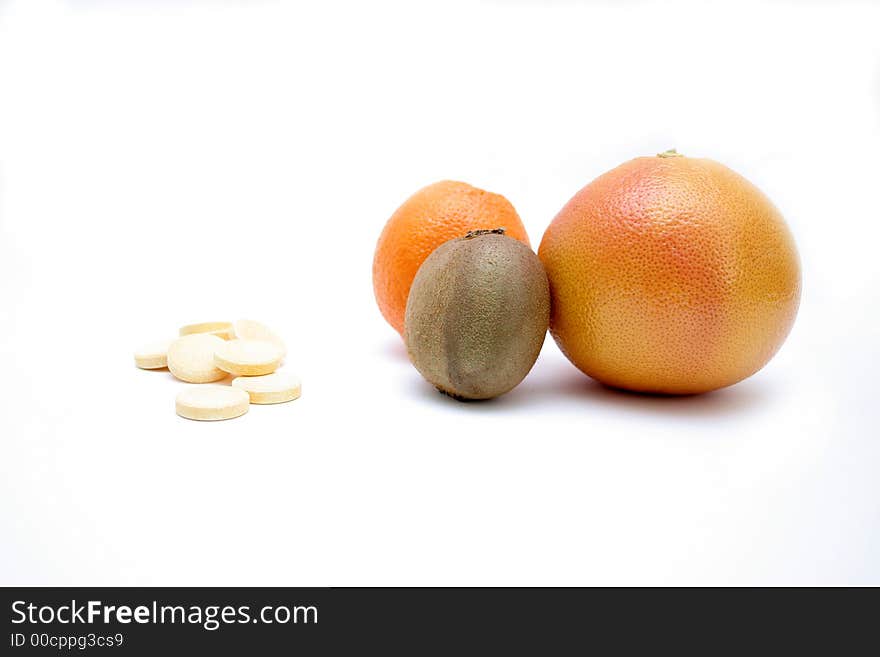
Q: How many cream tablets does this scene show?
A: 7